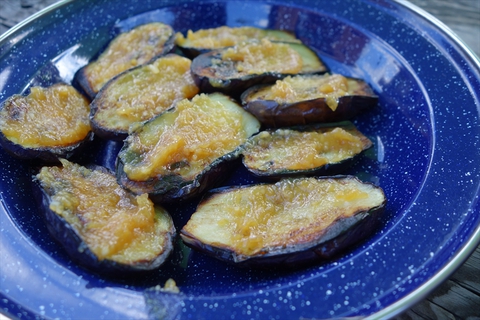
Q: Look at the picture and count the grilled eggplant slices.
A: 10